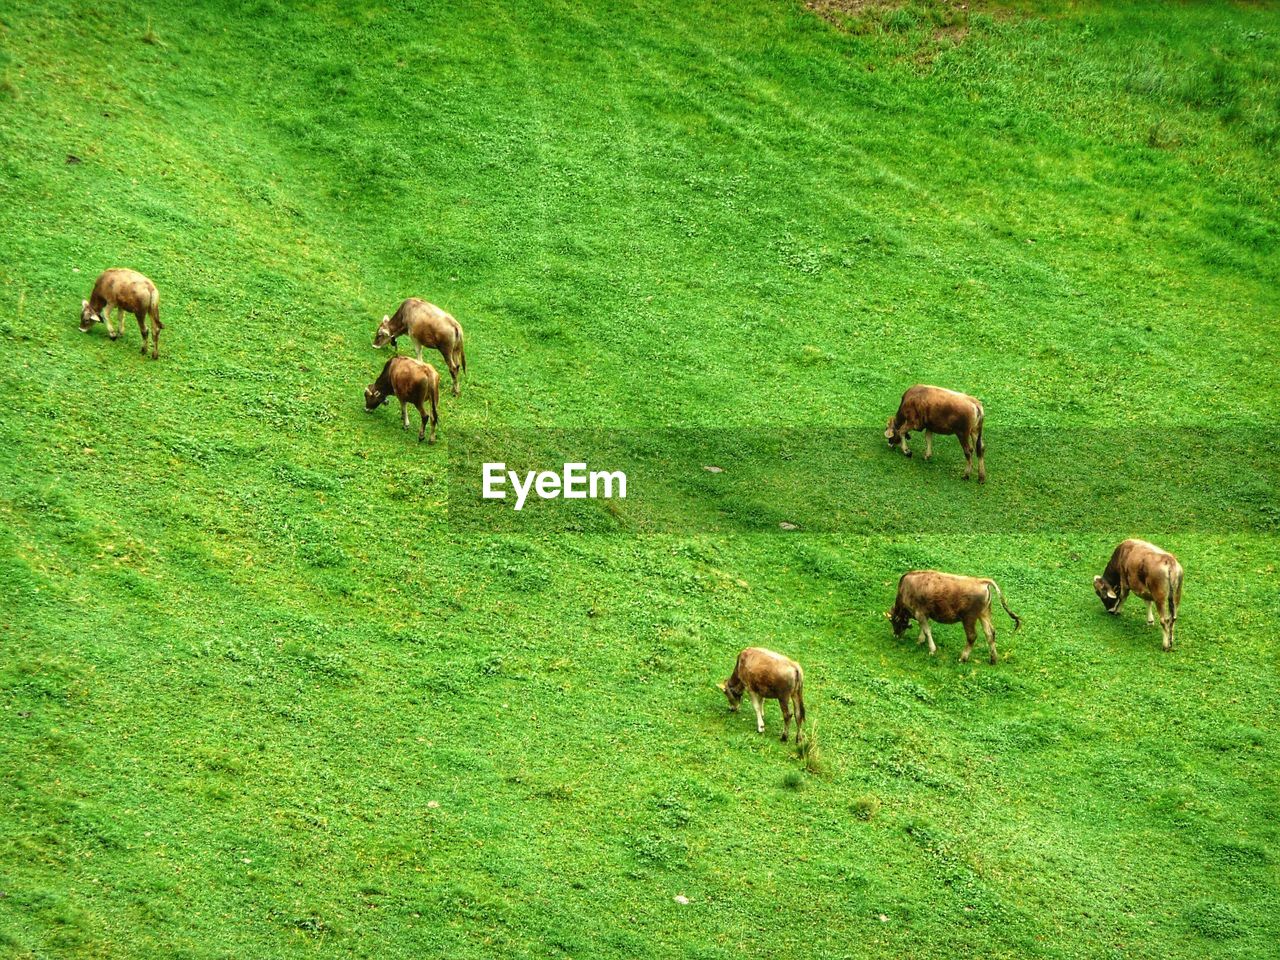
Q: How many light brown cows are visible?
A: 7